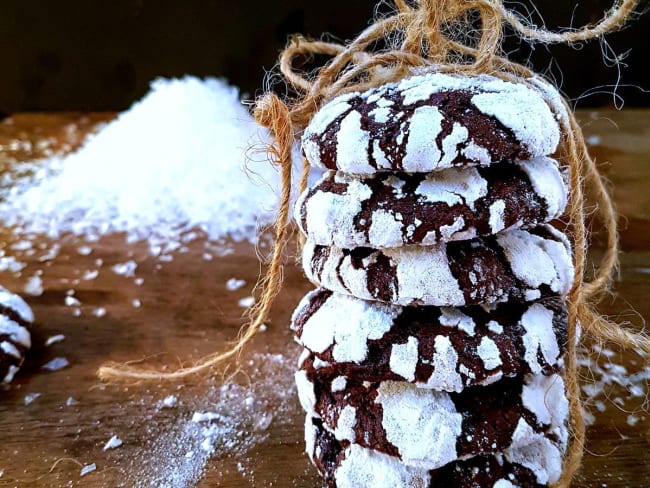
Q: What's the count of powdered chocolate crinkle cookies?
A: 7